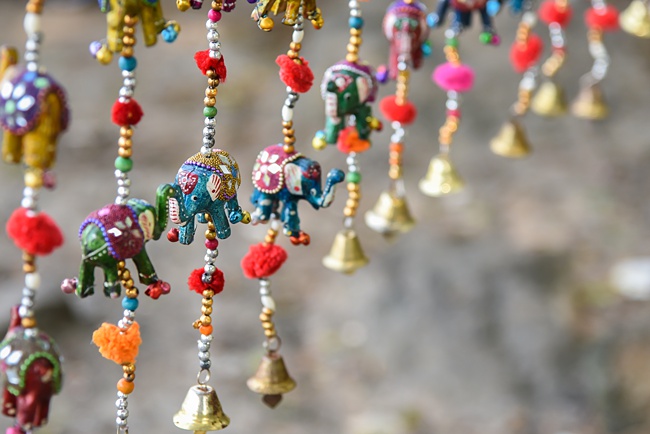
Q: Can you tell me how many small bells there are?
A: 9